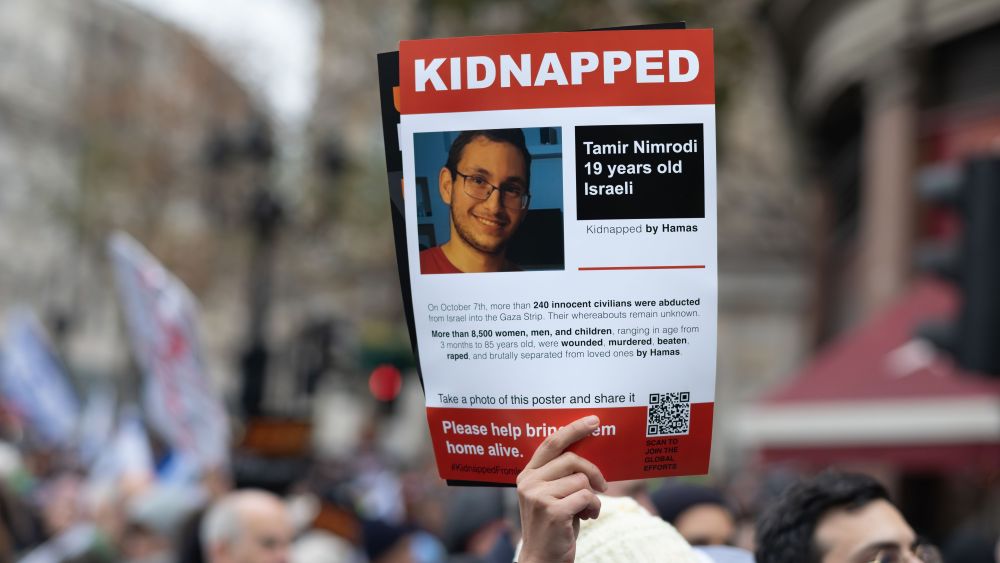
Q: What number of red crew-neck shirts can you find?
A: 1